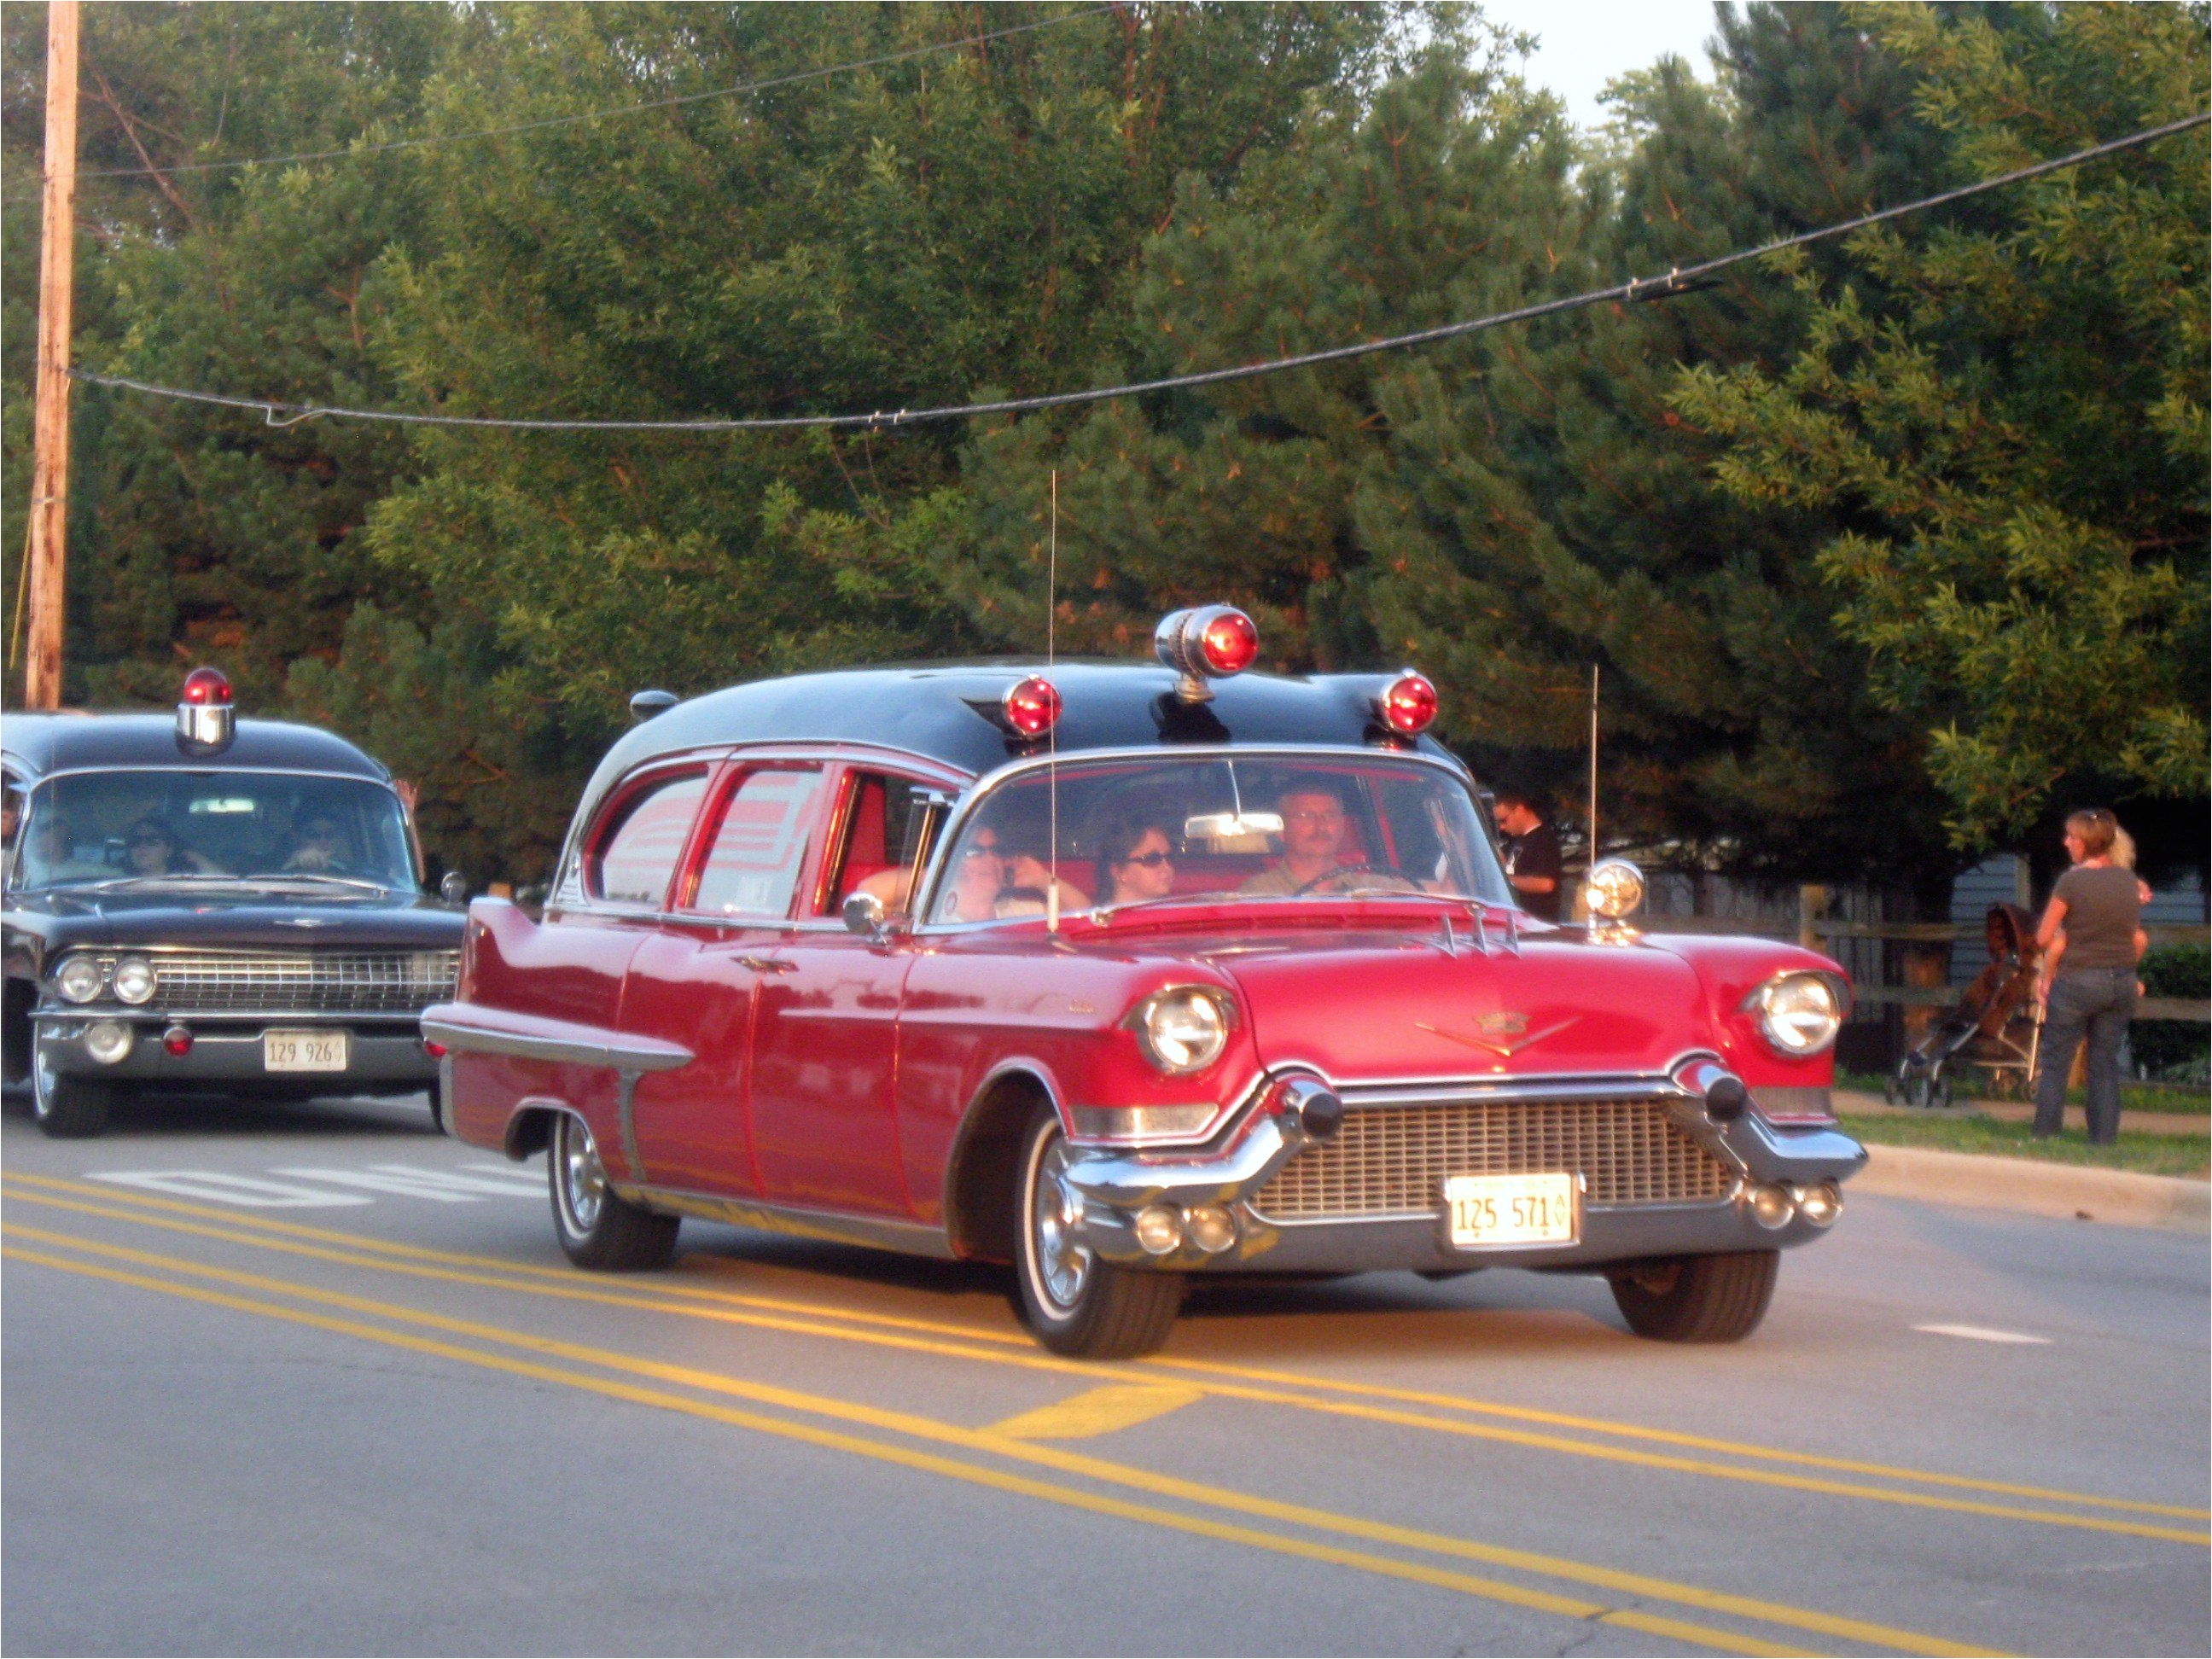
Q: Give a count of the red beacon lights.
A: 4